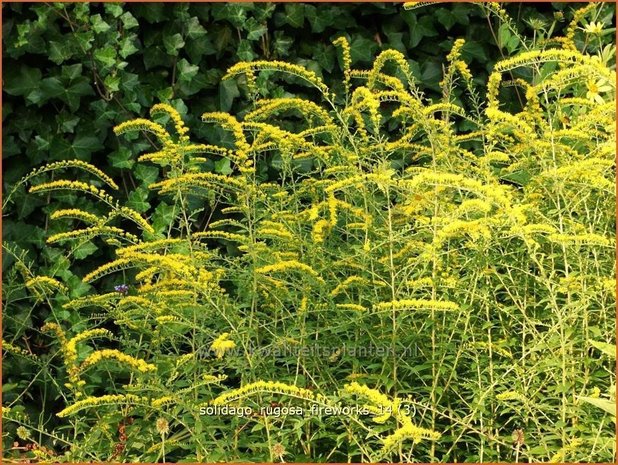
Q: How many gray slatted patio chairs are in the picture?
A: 0